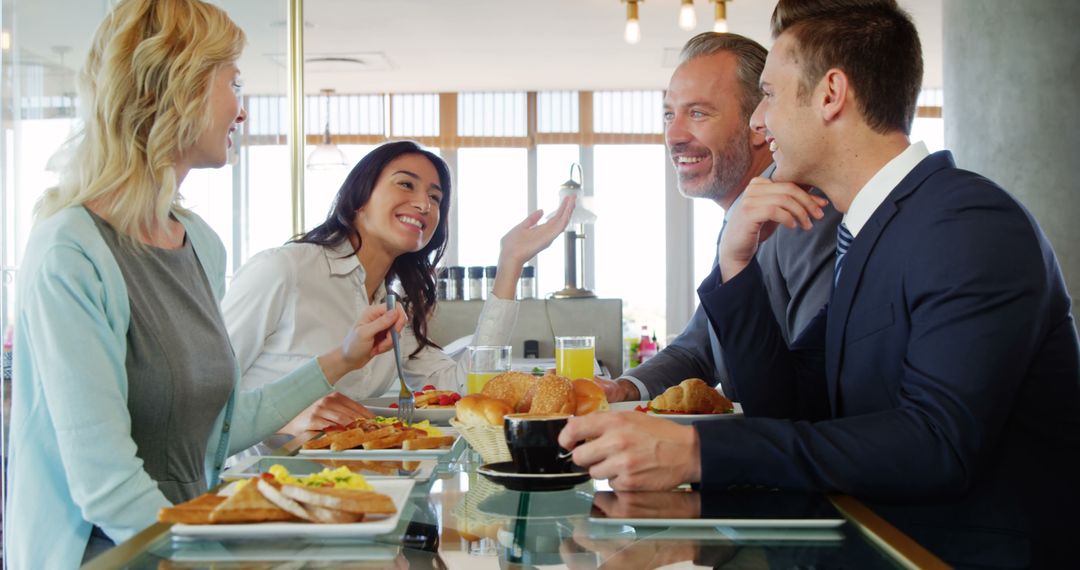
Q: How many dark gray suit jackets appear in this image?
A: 1